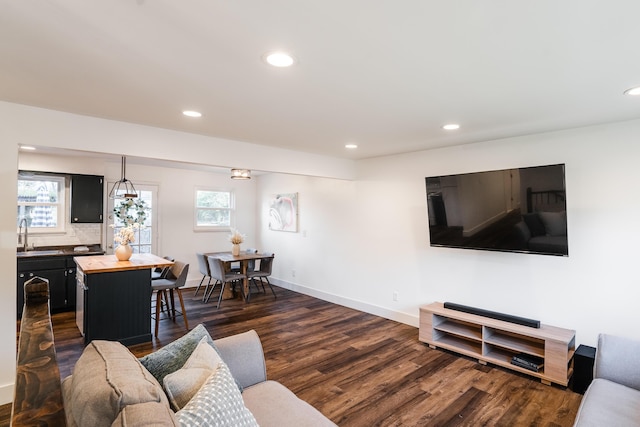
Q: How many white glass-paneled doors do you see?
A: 1